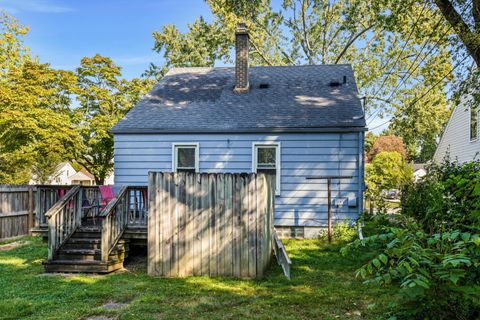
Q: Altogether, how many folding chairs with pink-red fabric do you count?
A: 2